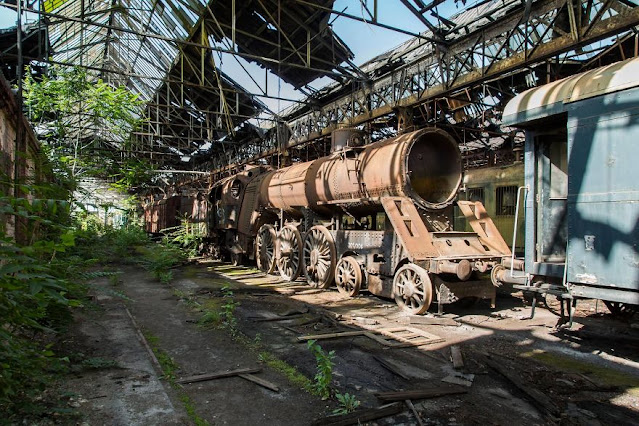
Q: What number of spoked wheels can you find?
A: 5